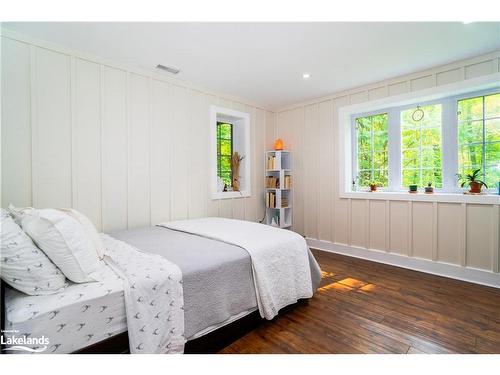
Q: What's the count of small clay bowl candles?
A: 0